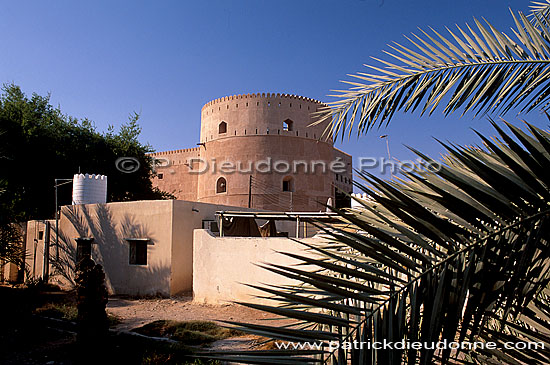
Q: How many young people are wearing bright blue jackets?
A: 0